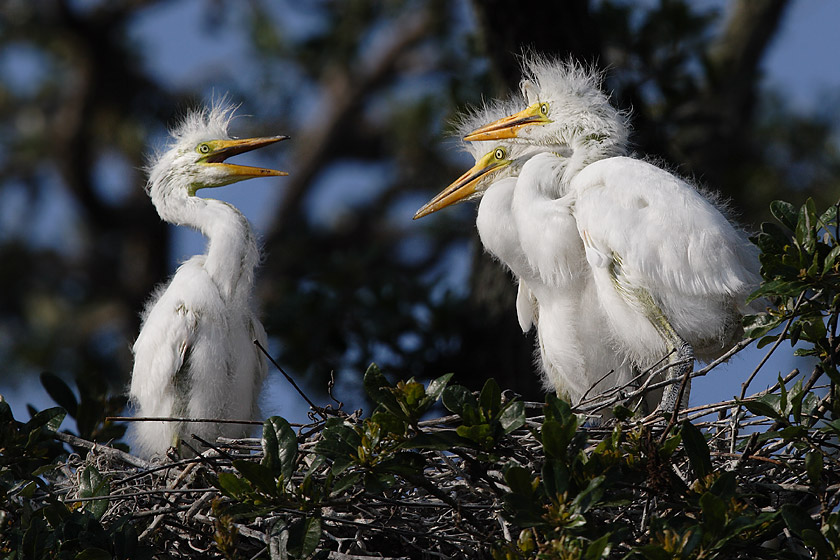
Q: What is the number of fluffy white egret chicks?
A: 3